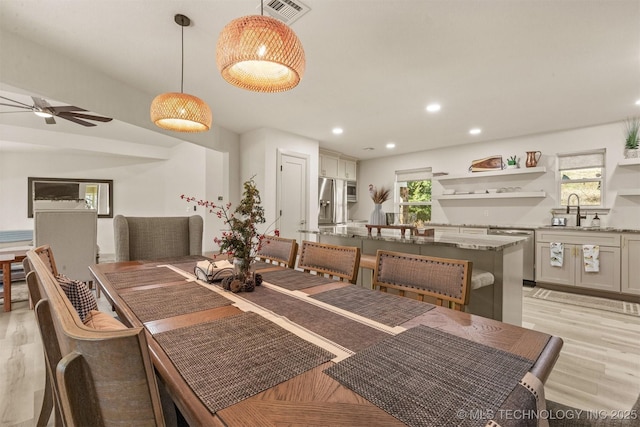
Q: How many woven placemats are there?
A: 8